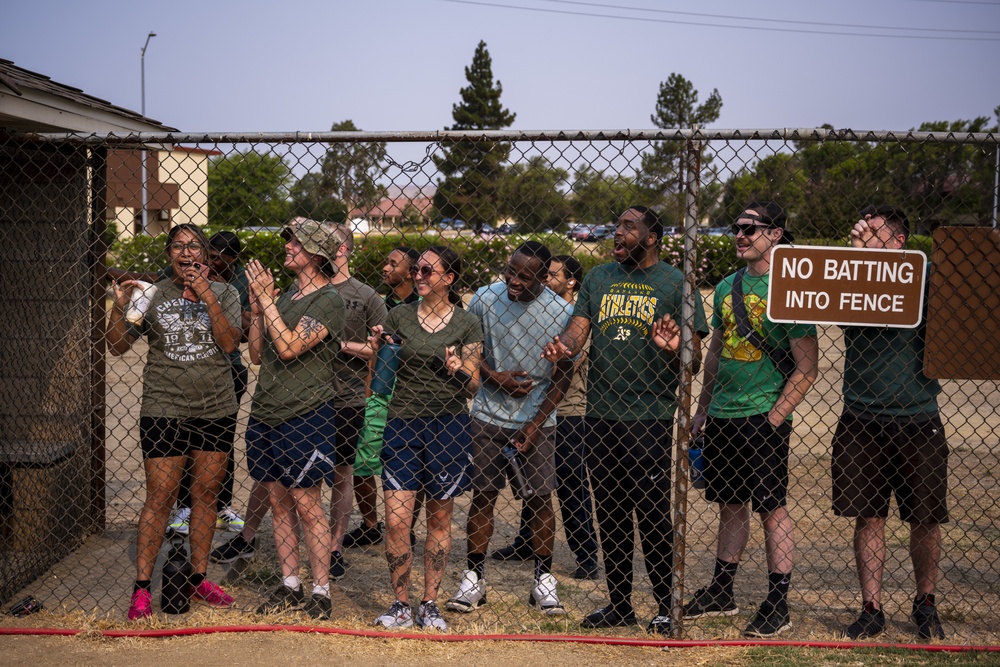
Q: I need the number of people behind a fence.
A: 11